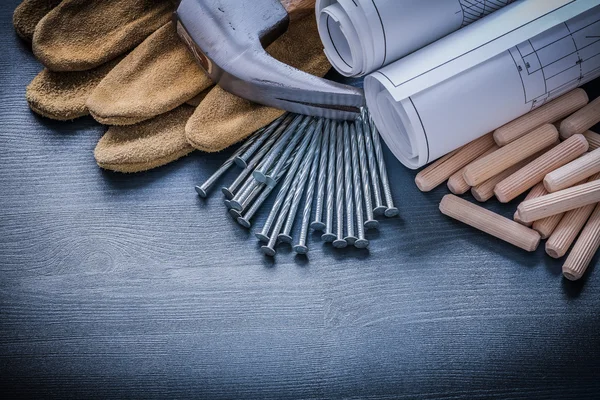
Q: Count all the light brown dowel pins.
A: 15